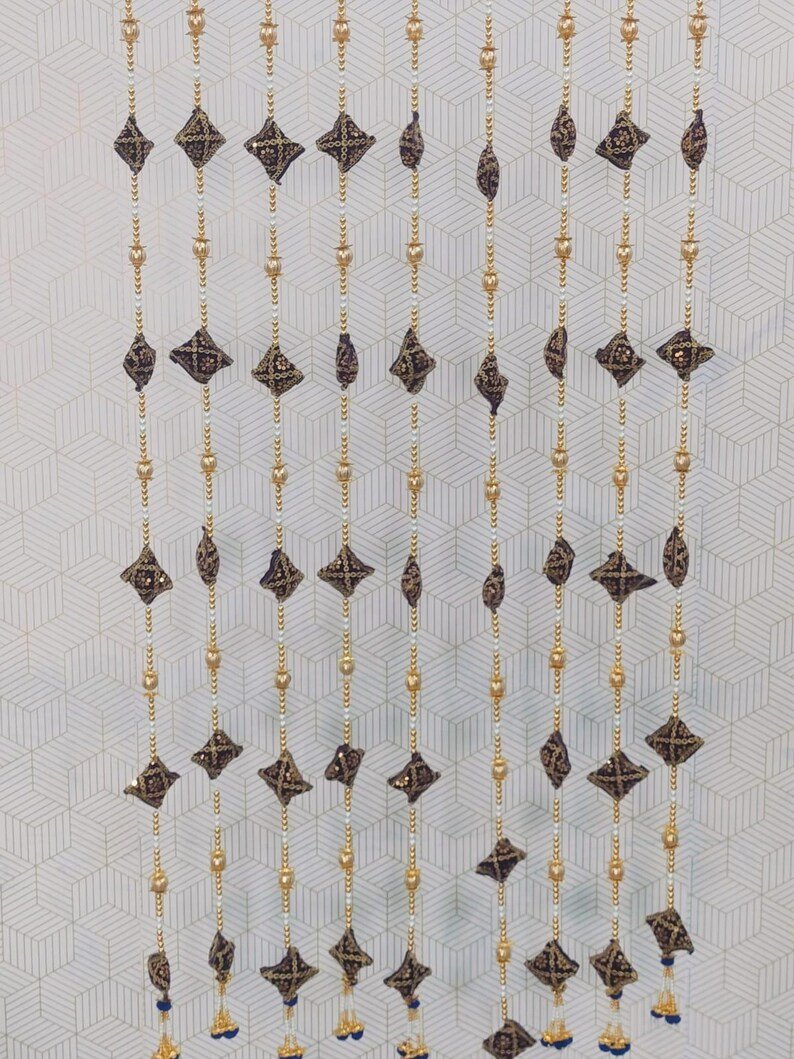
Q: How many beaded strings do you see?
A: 9